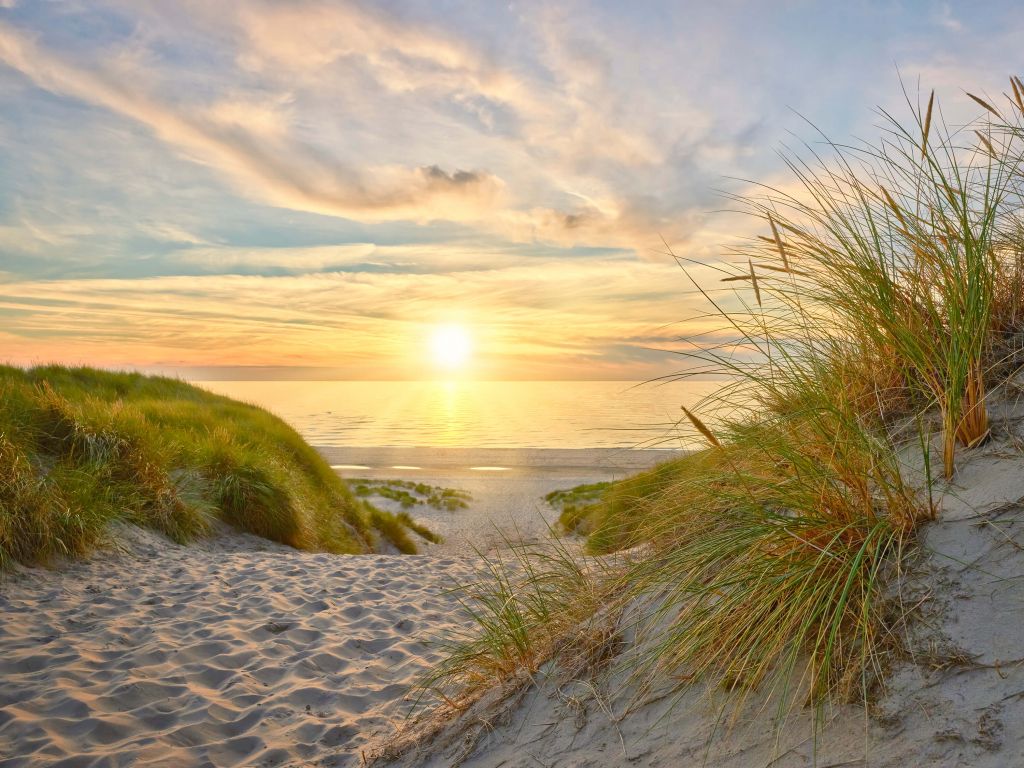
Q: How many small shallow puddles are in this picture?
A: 3